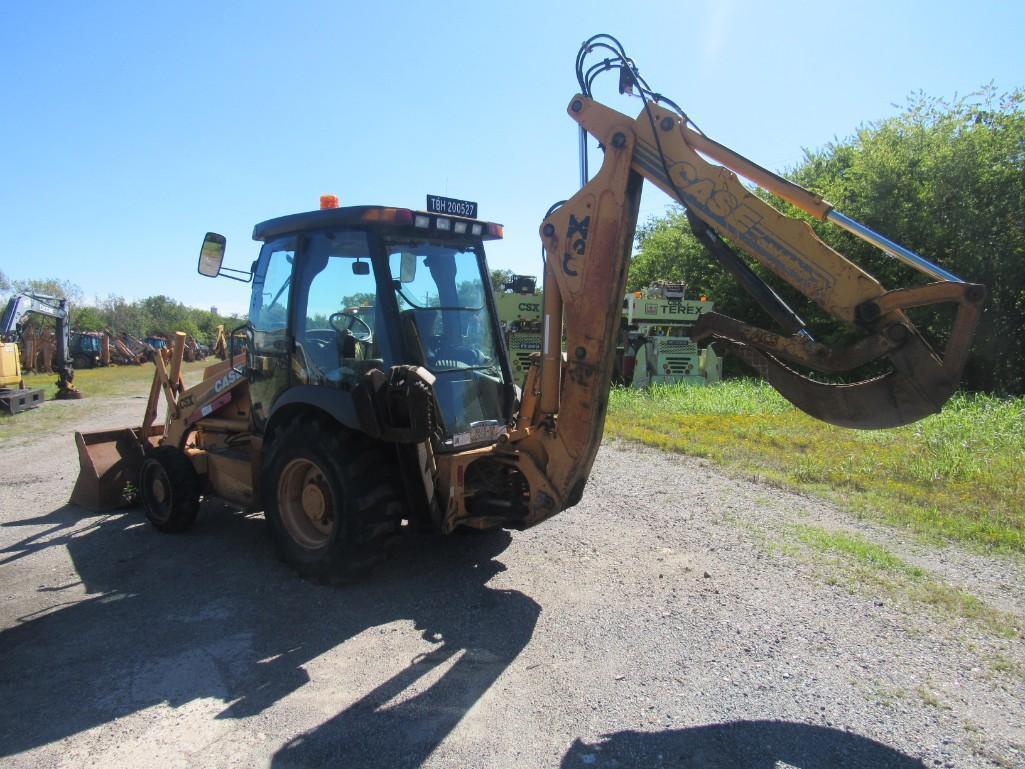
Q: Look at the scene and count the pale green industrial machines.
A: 2